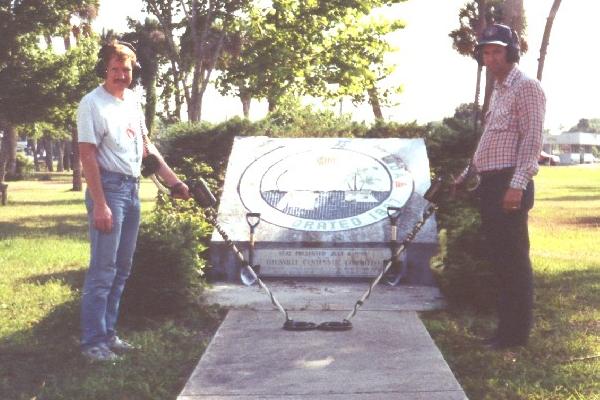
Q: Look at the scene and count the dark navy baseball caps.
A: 1